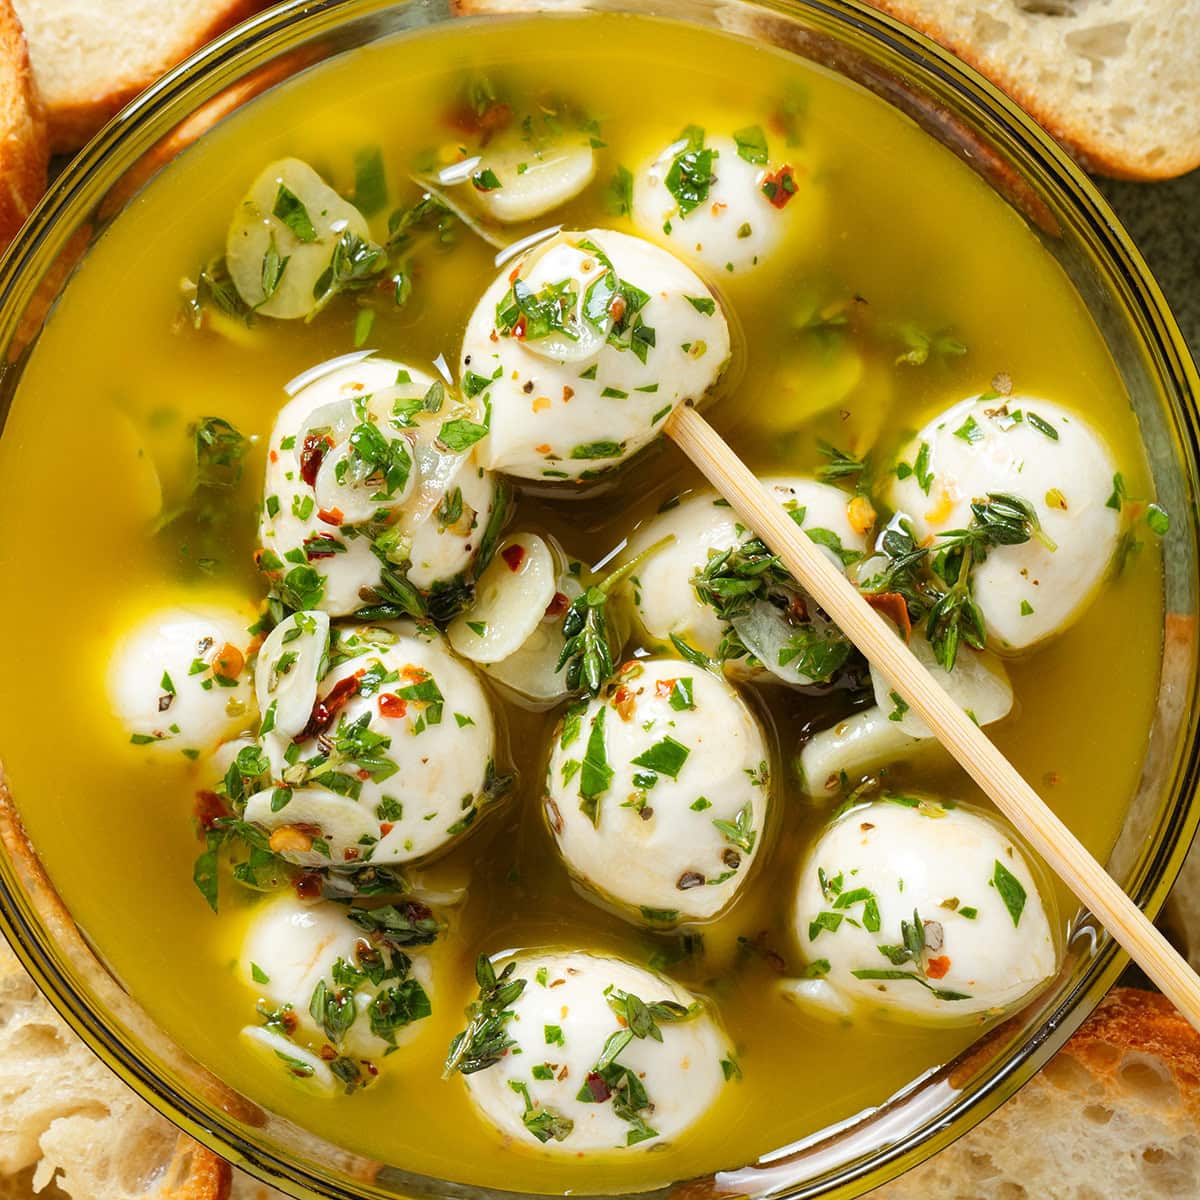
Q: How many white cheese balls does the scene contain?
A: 11